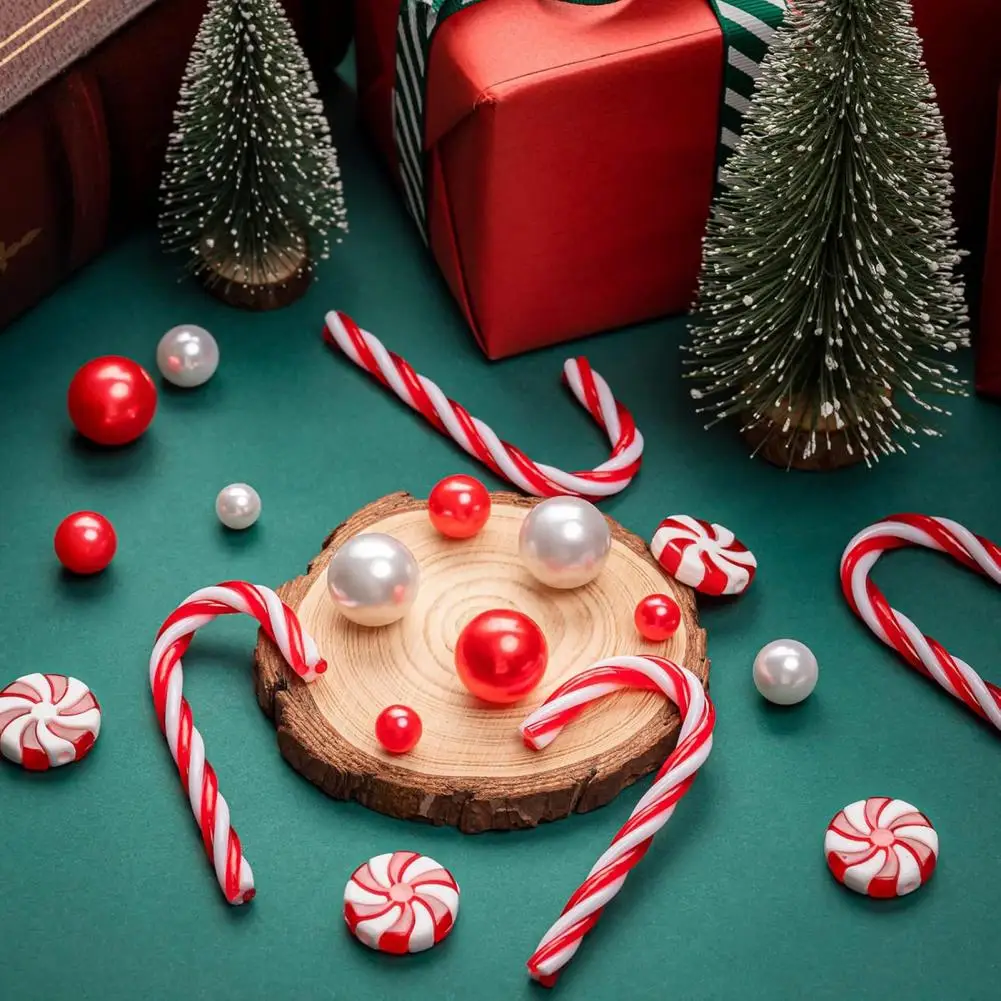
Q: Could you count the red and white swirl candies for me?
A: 4